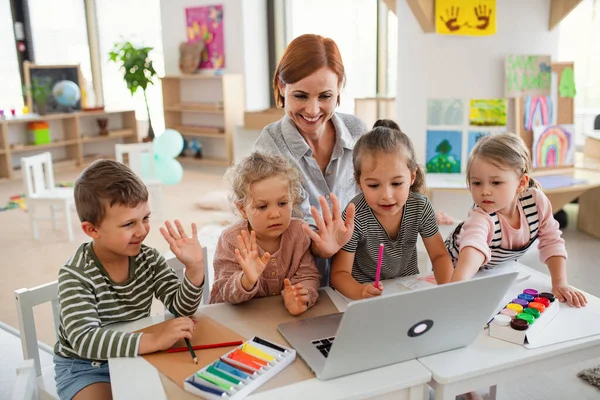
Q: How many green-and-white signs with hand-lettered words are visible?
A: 1